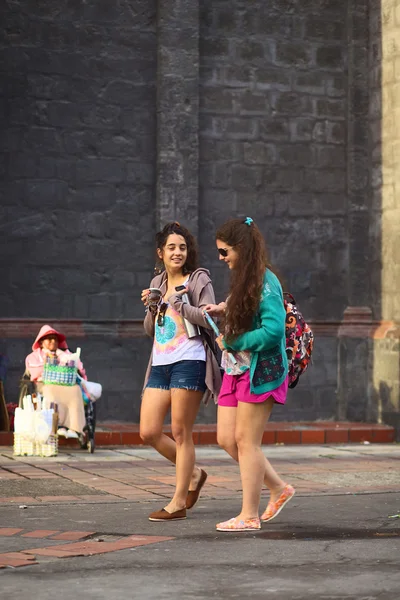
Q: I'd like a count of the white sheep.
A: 0